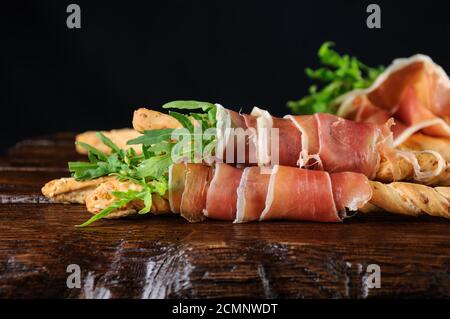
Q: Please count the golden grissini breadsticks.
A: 4